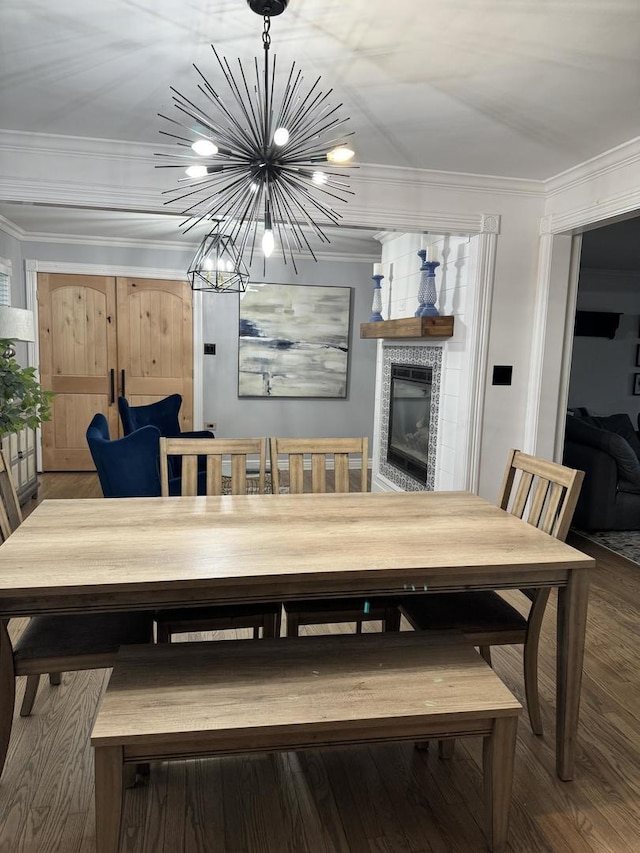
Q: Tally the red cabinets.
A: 0